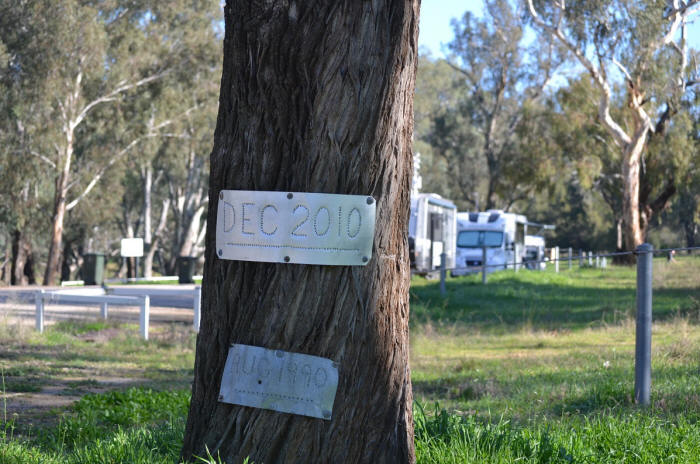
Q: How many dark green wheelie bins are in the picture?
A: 2